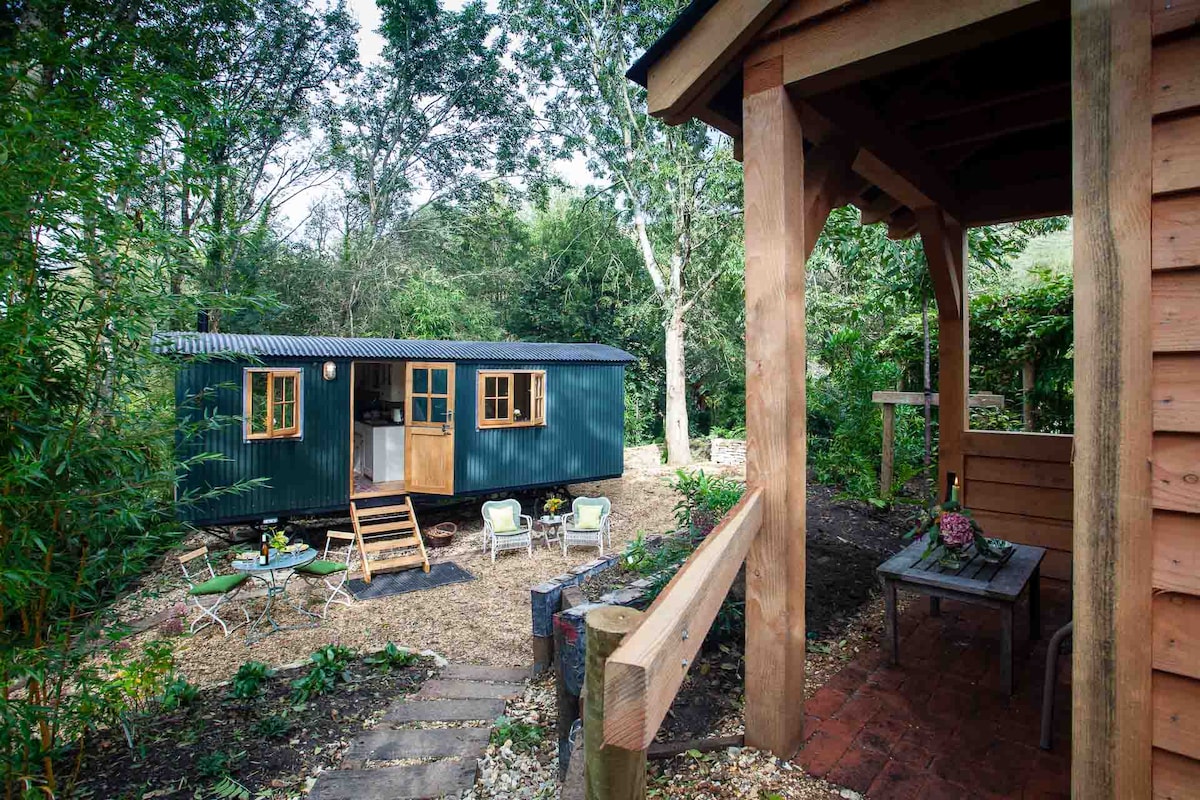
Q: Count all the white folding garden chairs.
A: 2